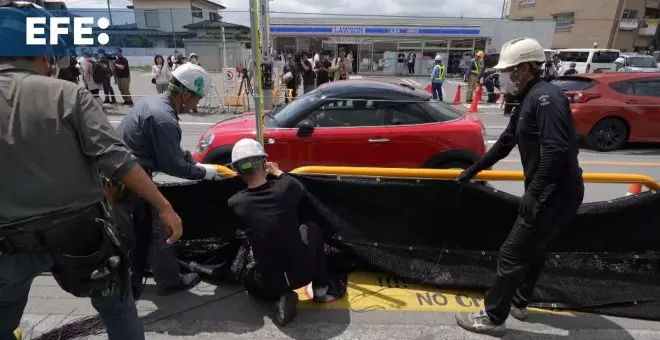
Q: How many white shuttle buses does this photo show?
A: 1